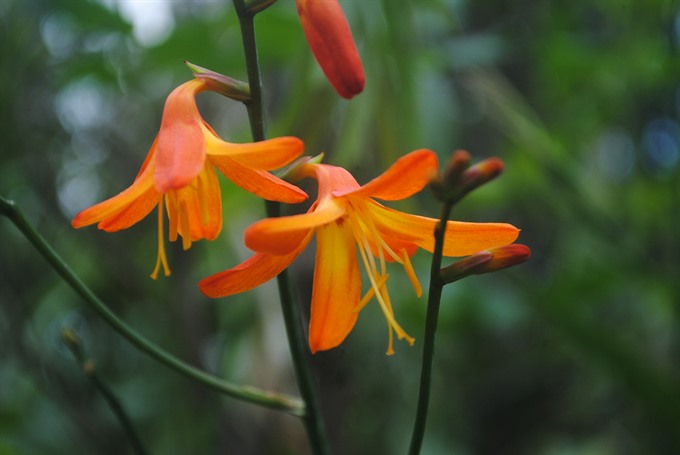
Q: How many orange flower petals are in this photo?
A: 12